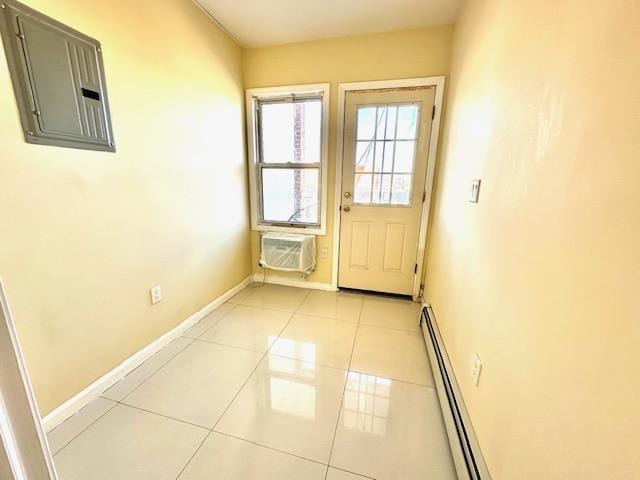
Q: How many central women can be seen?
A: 0